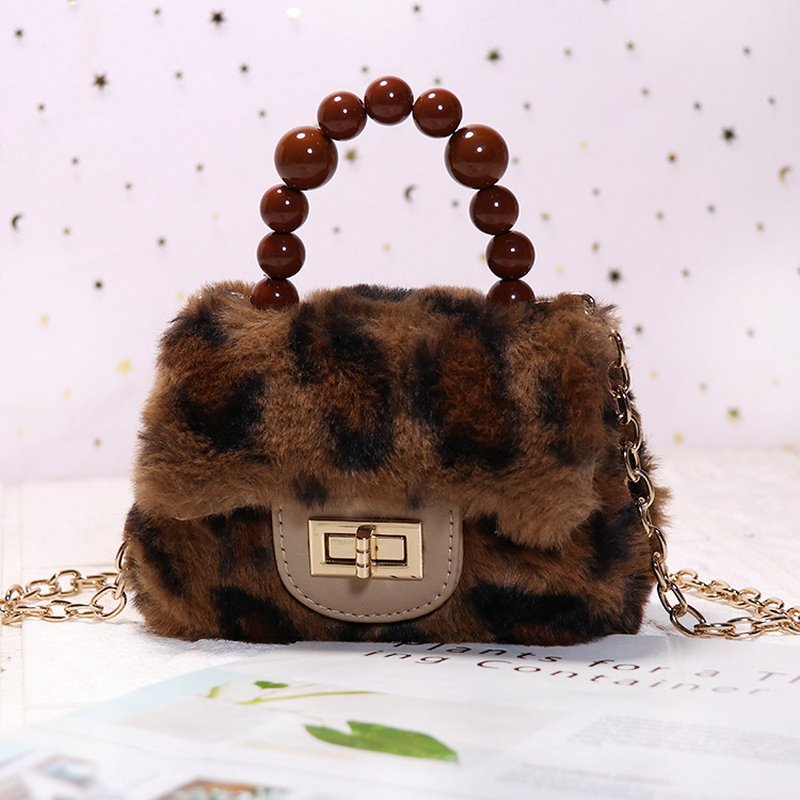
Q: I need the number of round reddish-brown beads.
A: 11